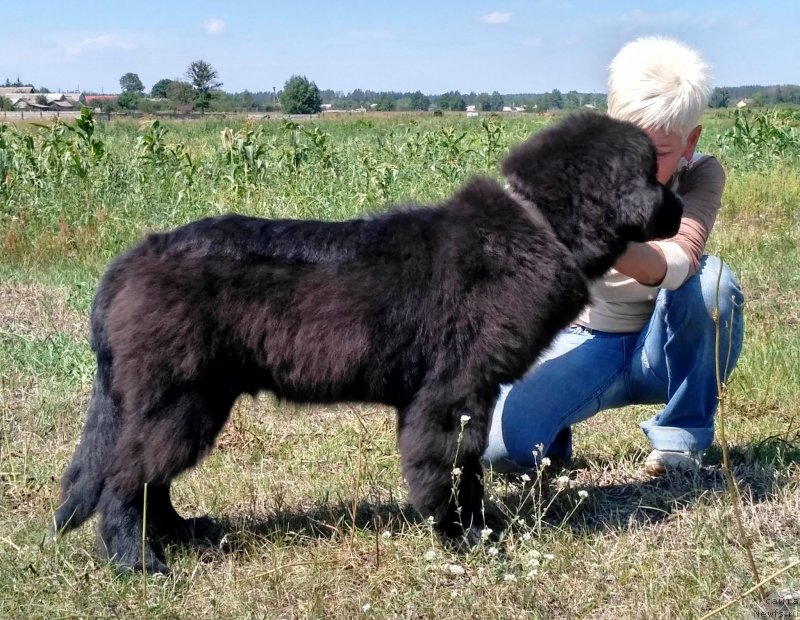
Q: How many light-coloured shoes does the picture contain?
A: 1